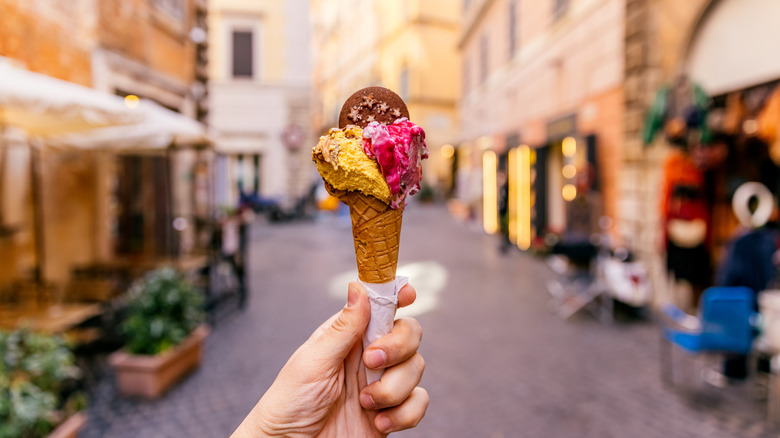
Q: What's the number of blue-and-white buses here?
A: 0